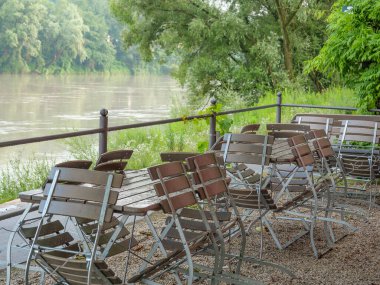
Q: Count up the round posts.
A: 3